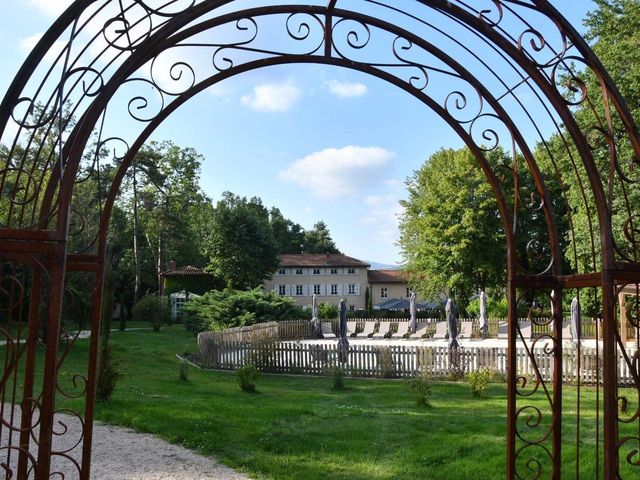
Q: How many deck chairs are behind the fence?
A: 11